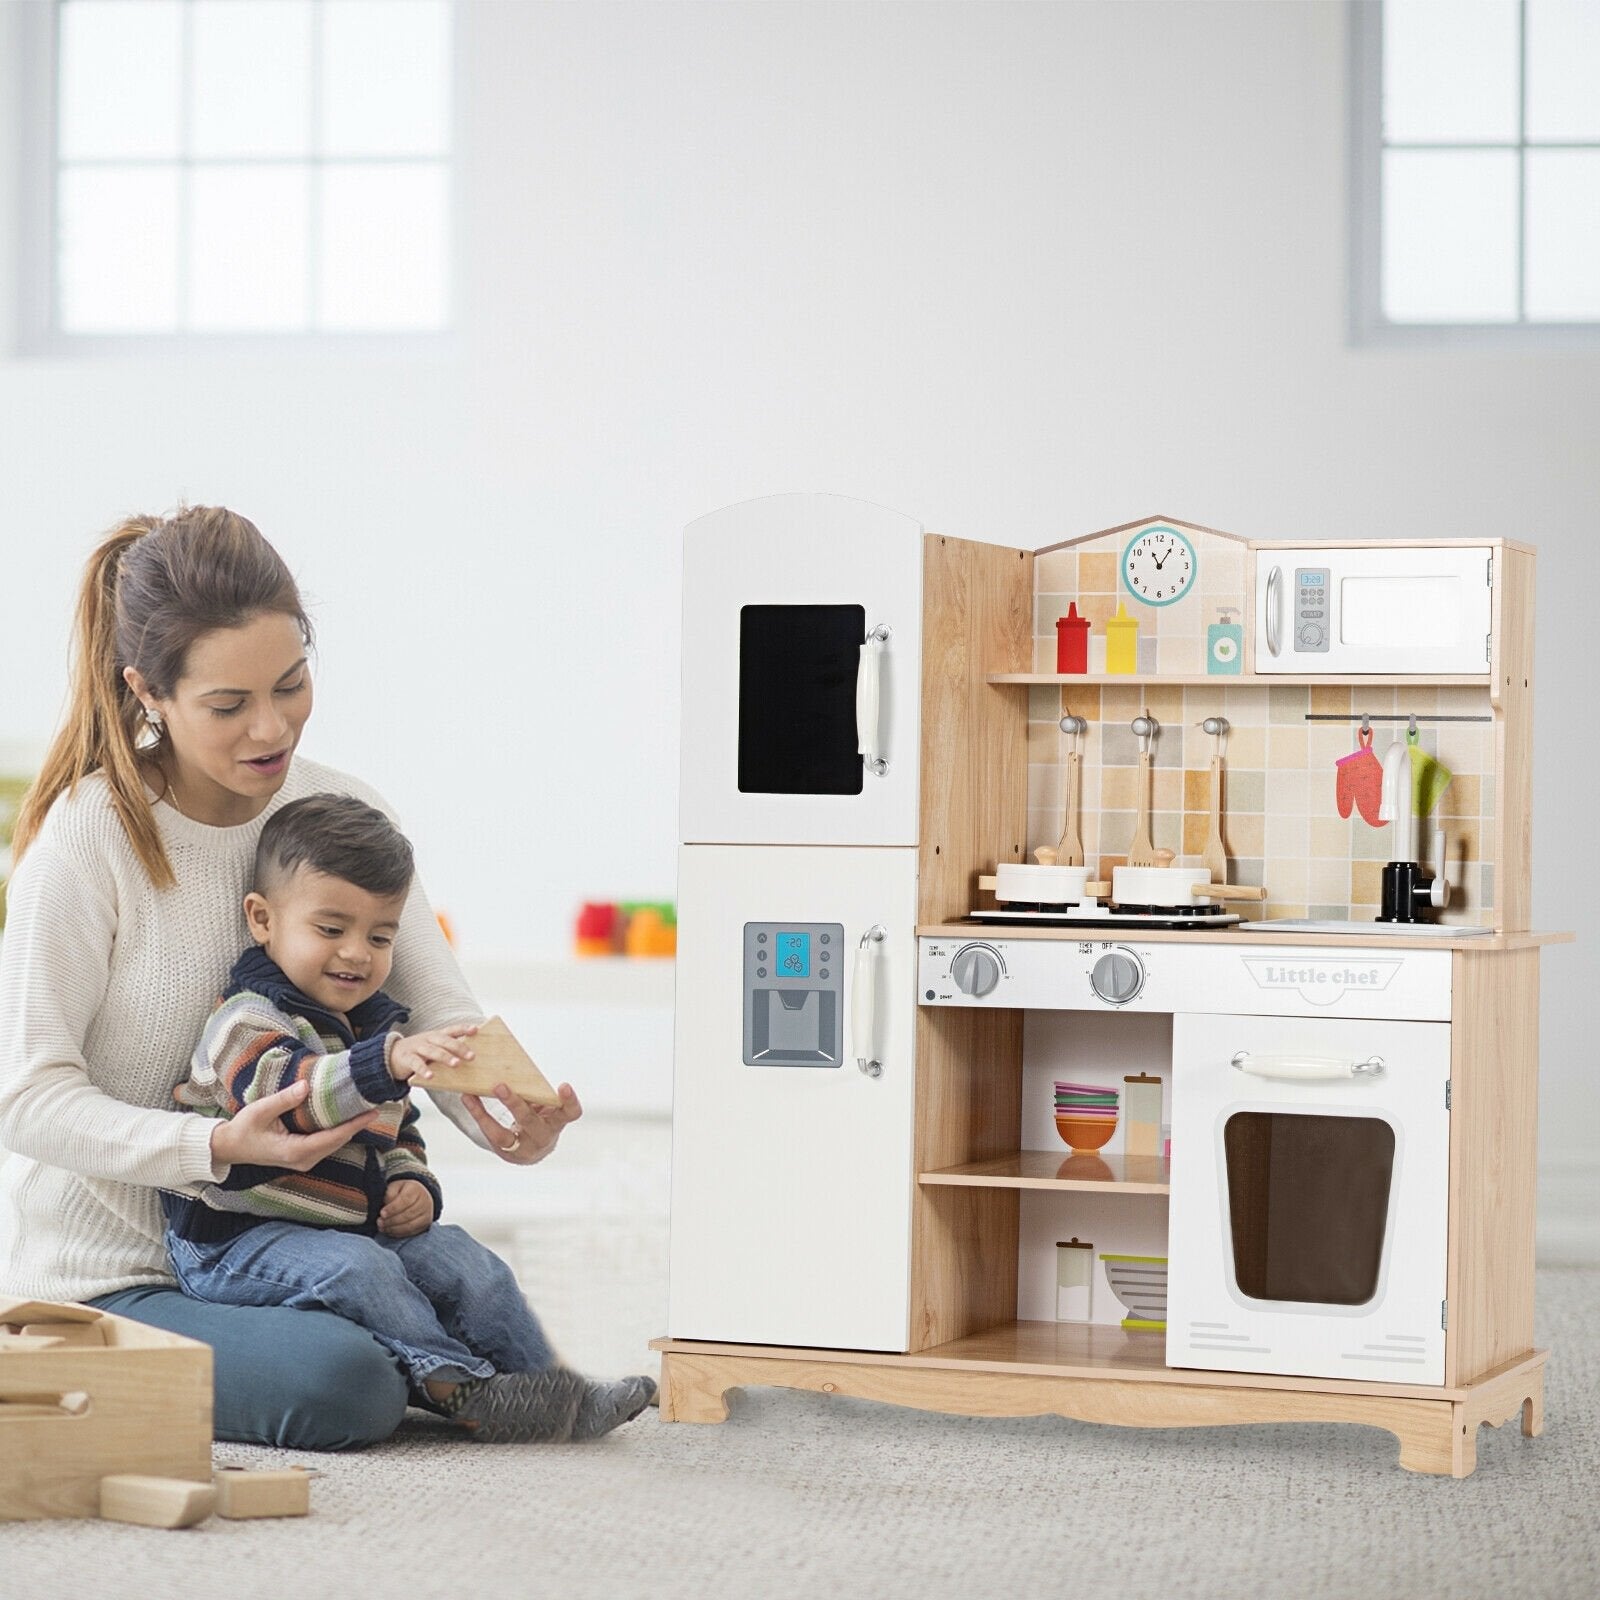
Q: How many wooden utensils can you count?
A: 3